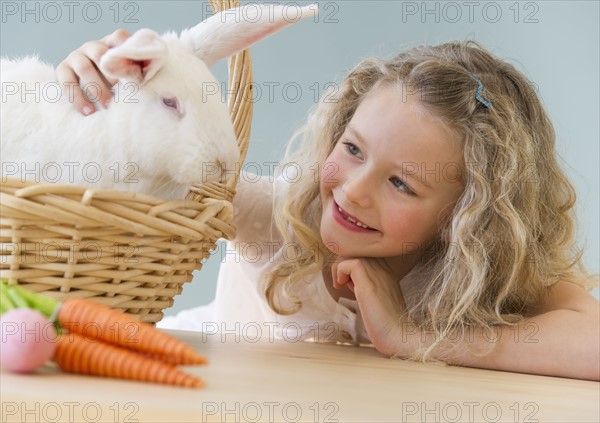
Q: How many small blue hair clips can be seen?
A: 1